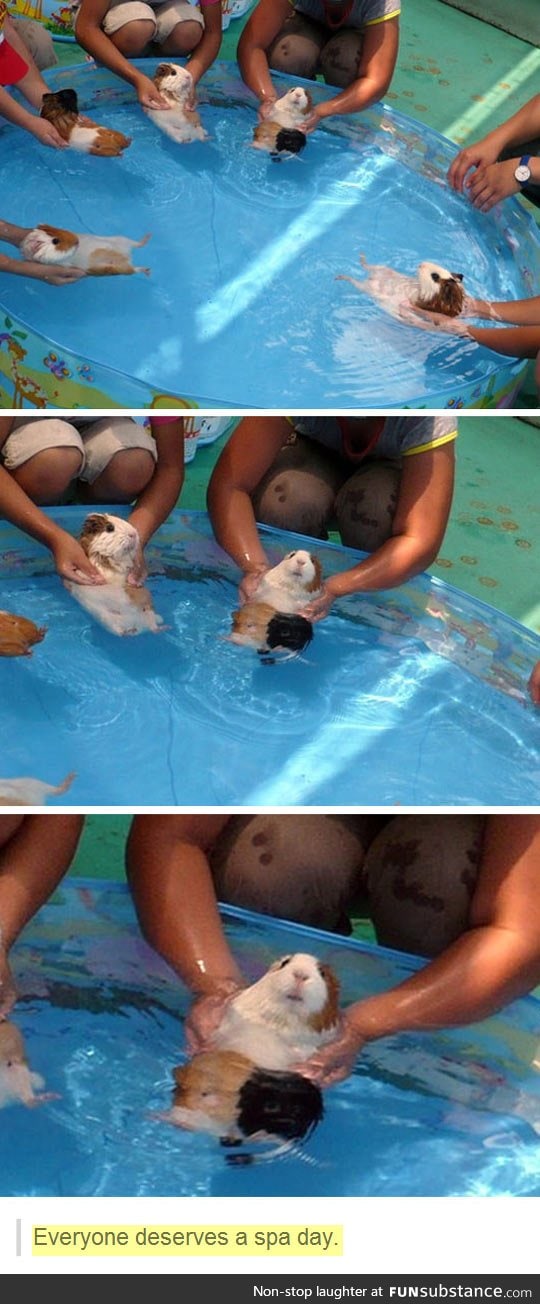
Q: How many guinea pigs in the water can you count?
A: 5